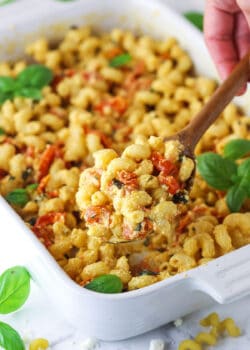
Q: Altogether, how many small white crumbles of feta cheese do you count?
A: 3